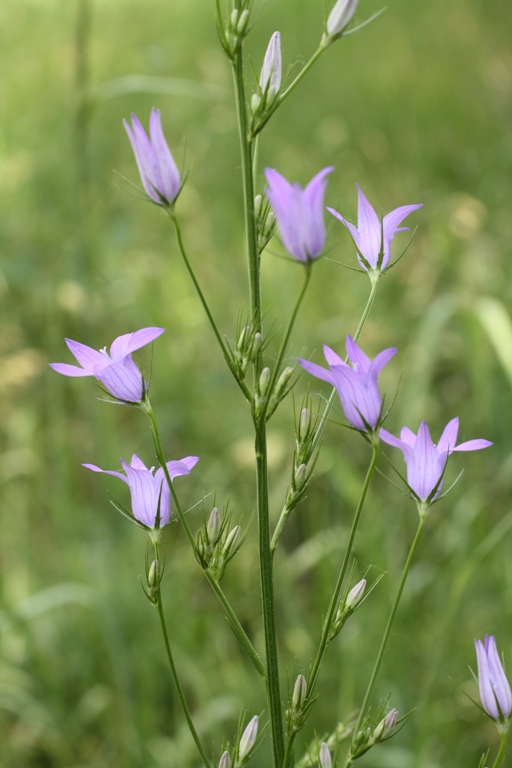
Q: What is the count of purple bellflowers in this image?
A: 8